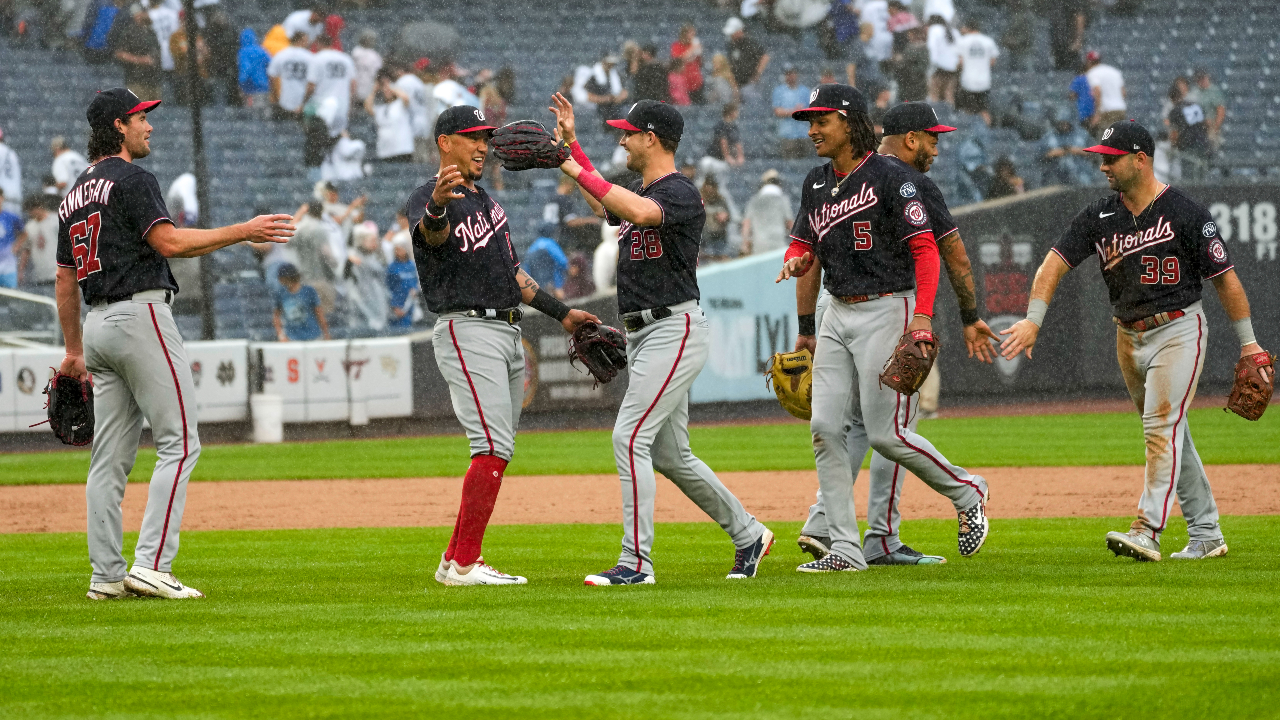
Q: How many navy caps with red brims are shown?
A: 6